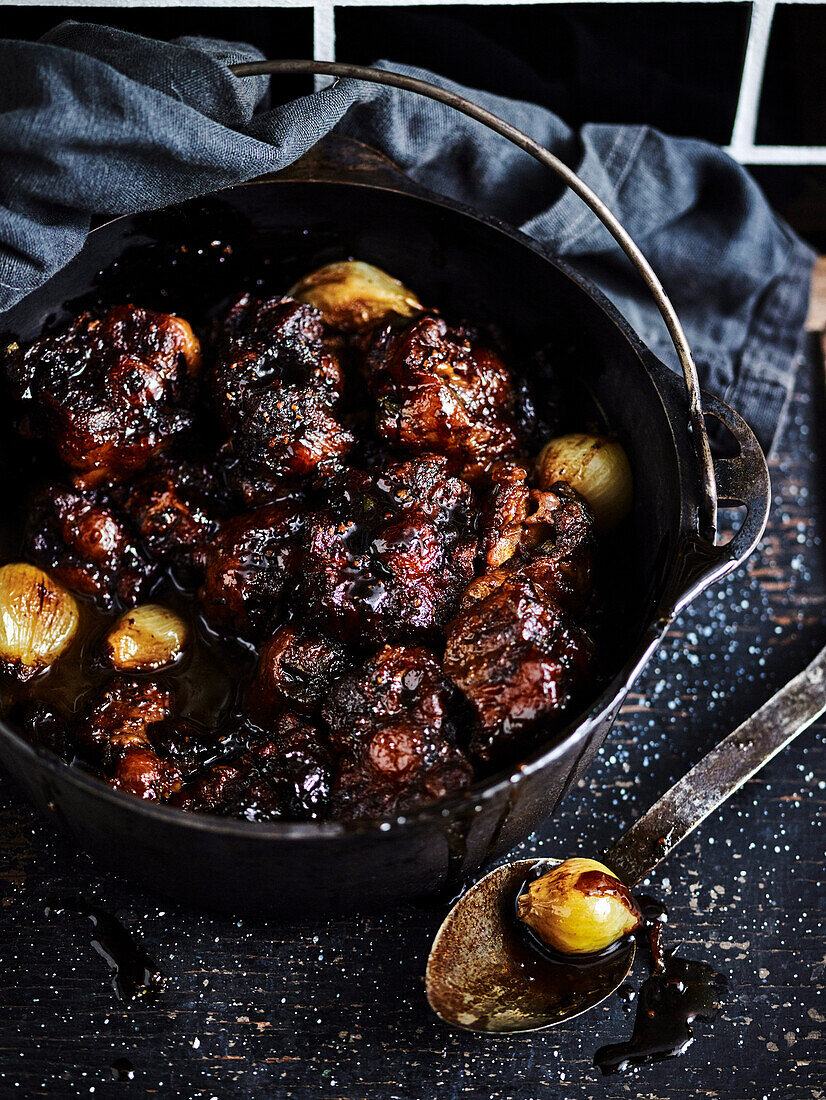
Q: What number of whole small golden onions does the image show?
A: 5